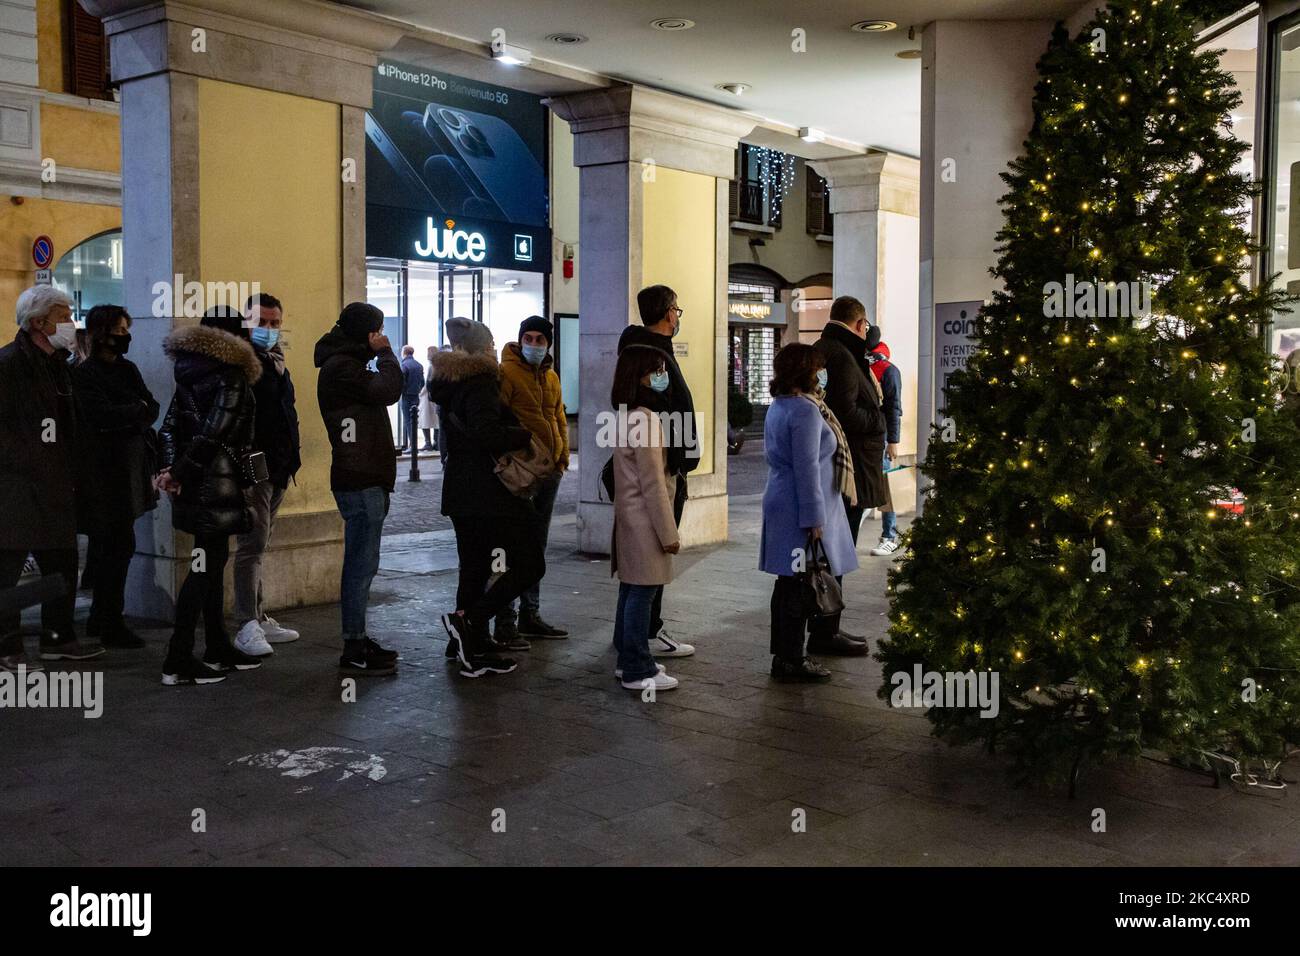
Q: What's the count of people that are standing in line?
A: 12